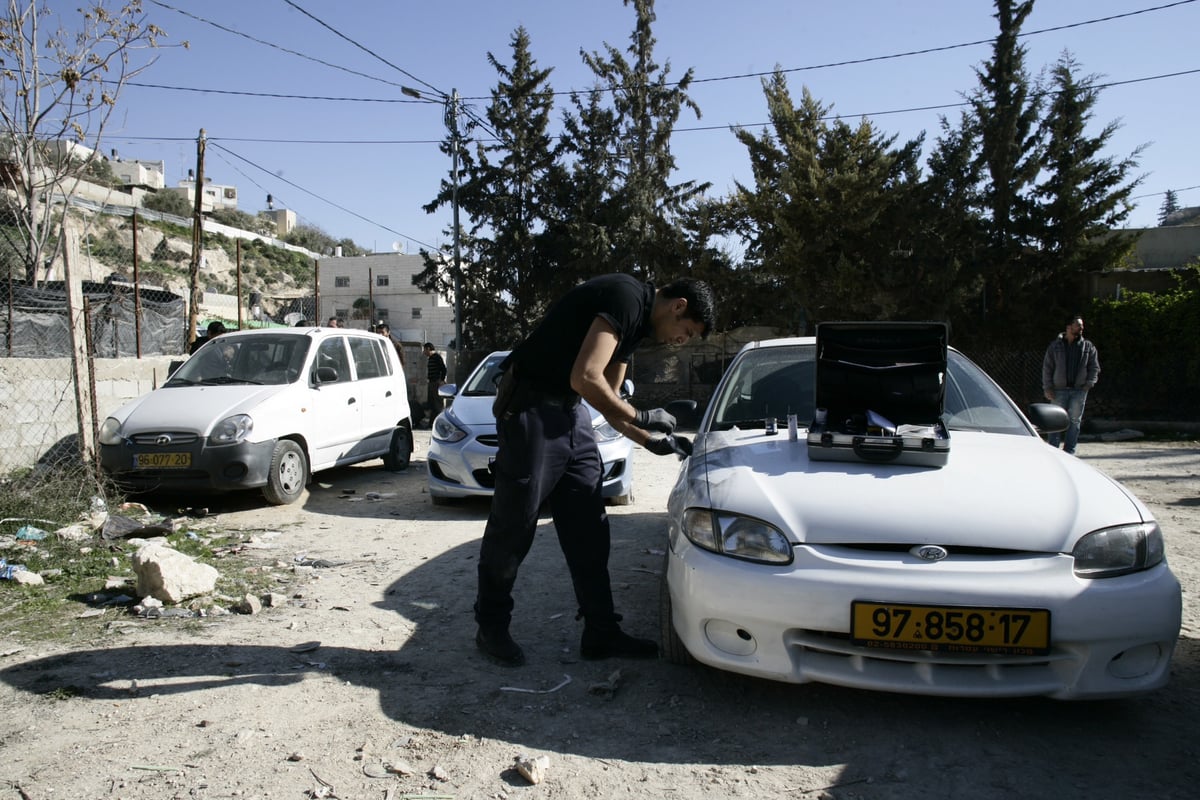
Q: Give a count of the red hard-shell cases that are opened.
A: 0